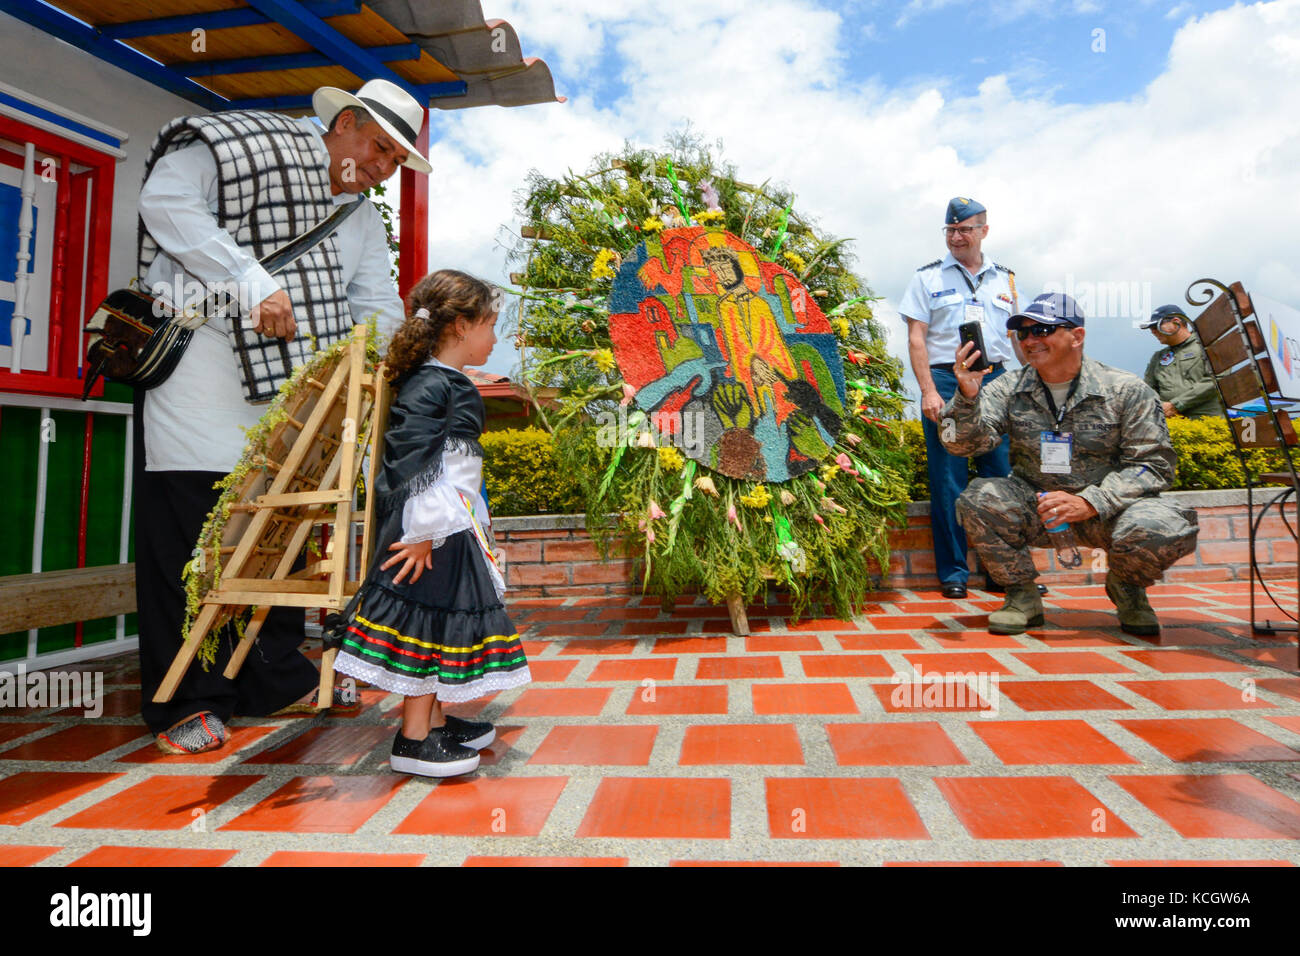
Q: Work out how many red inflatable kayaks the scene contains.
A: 0